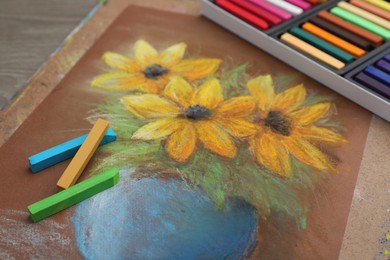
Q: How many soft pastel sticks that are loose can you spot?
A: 3